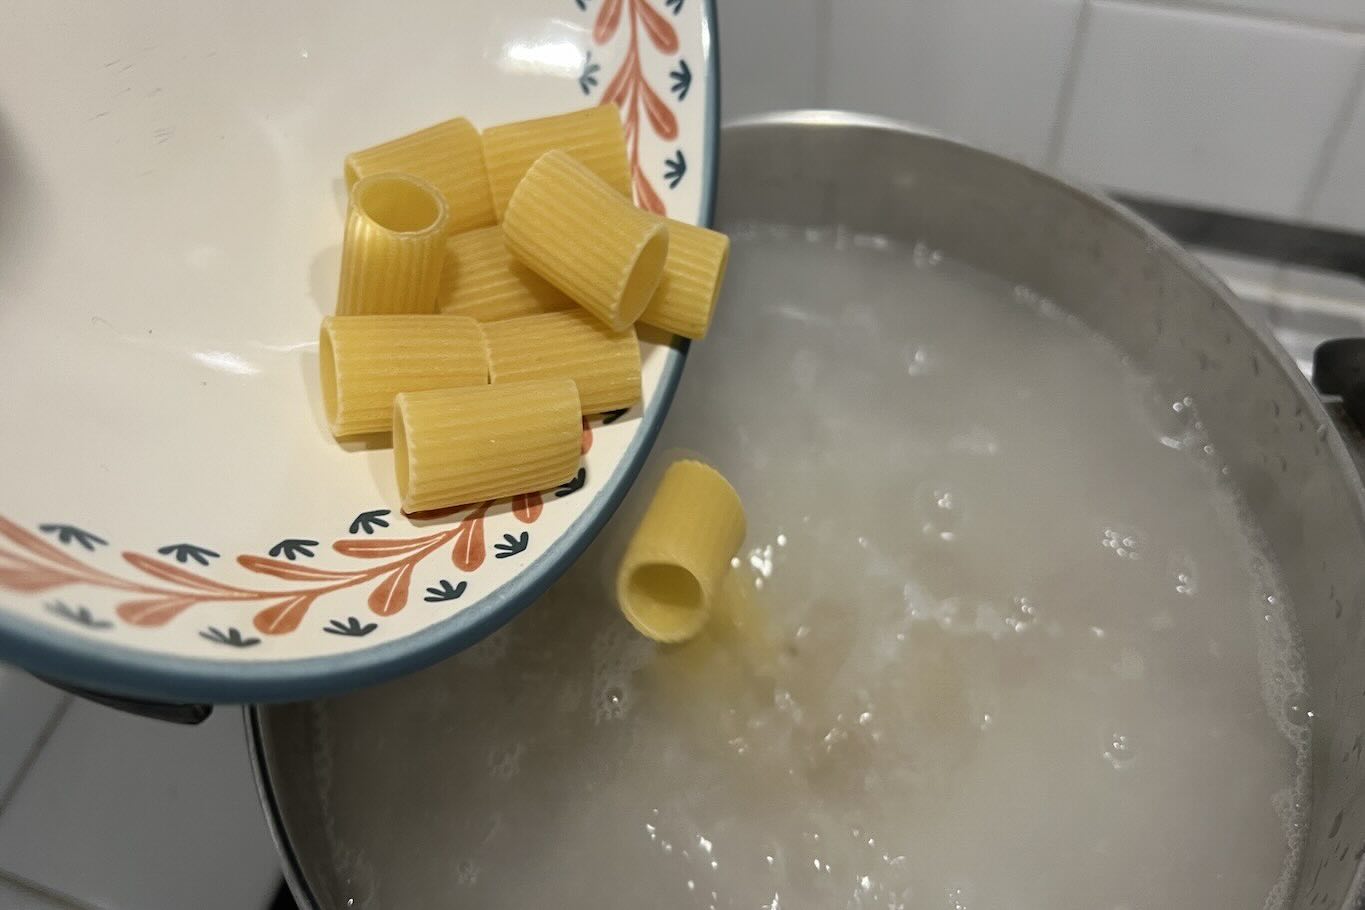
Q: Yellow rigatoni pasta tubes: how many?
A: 10